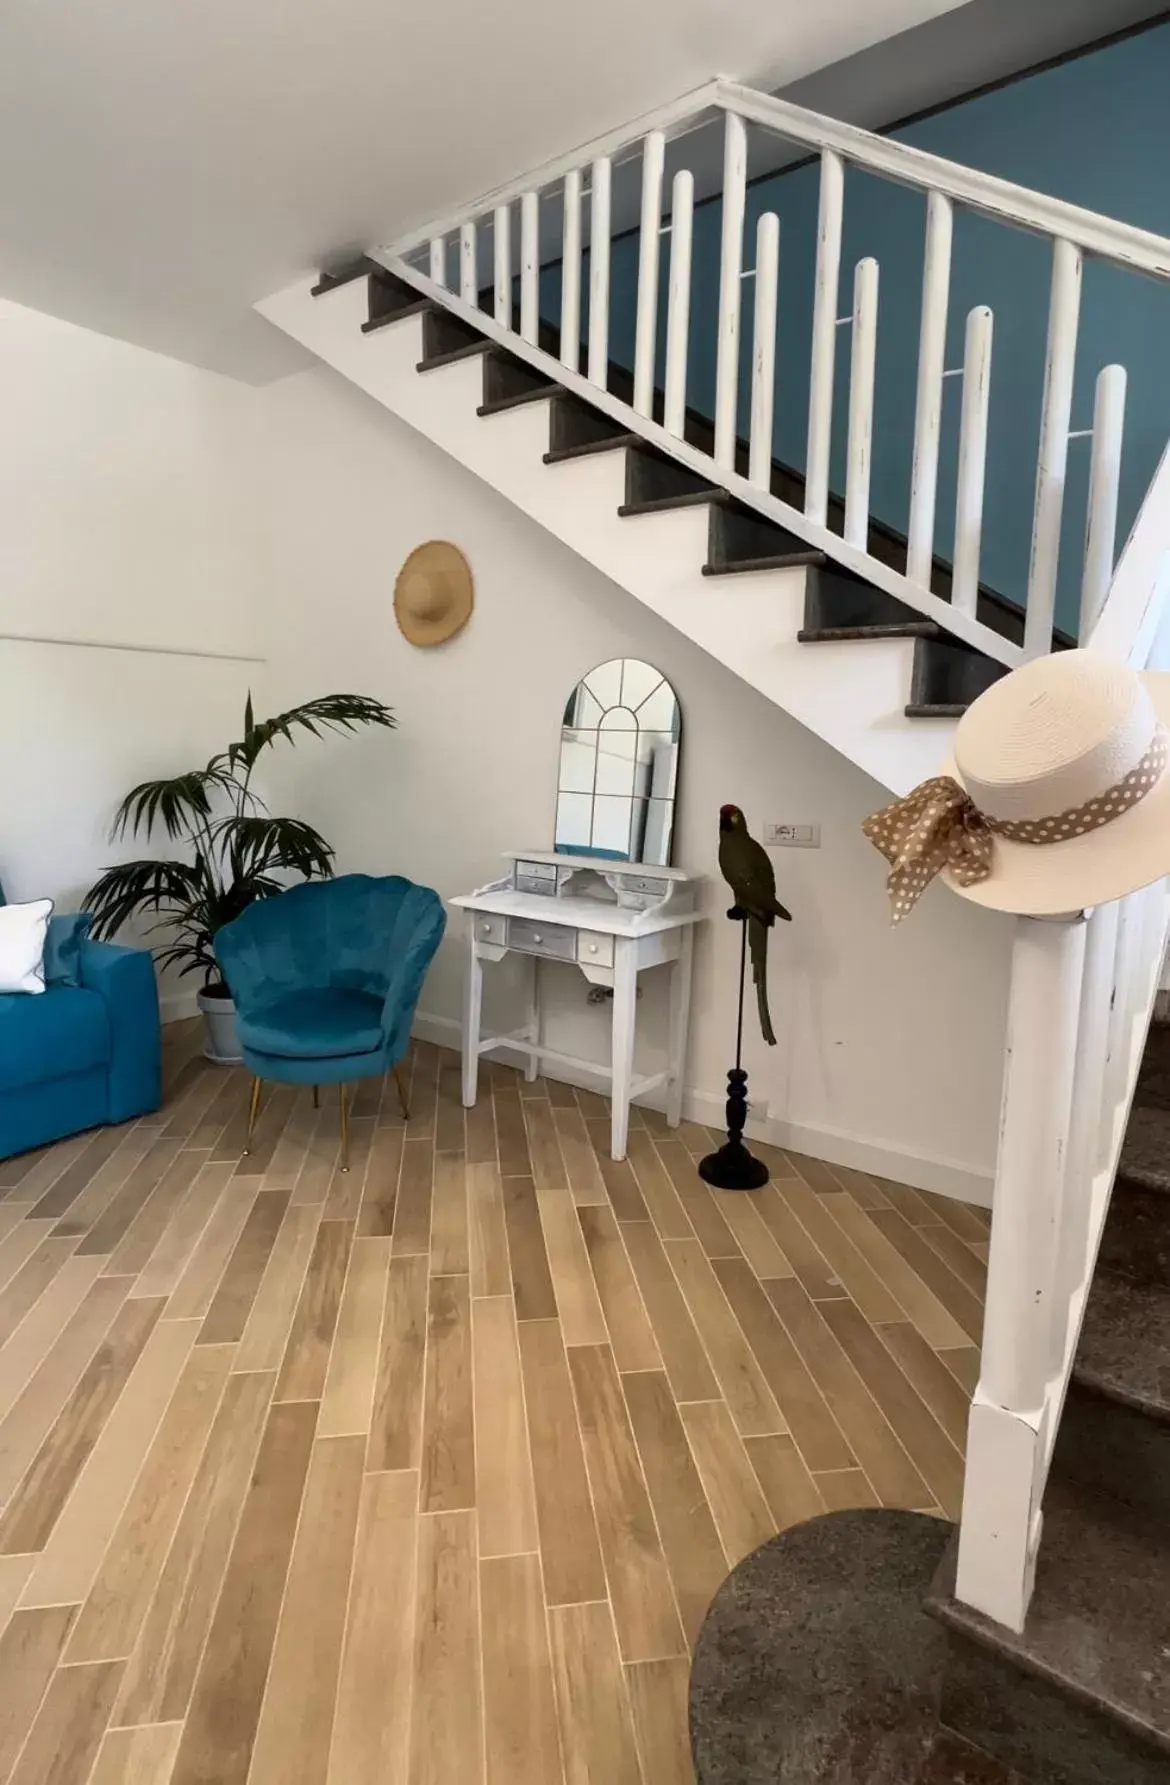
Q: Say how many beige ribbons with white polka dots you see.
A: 1